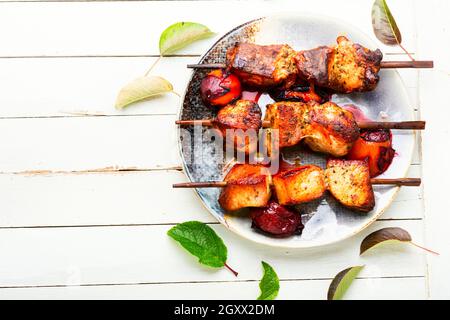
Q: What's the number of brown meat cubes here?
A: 8